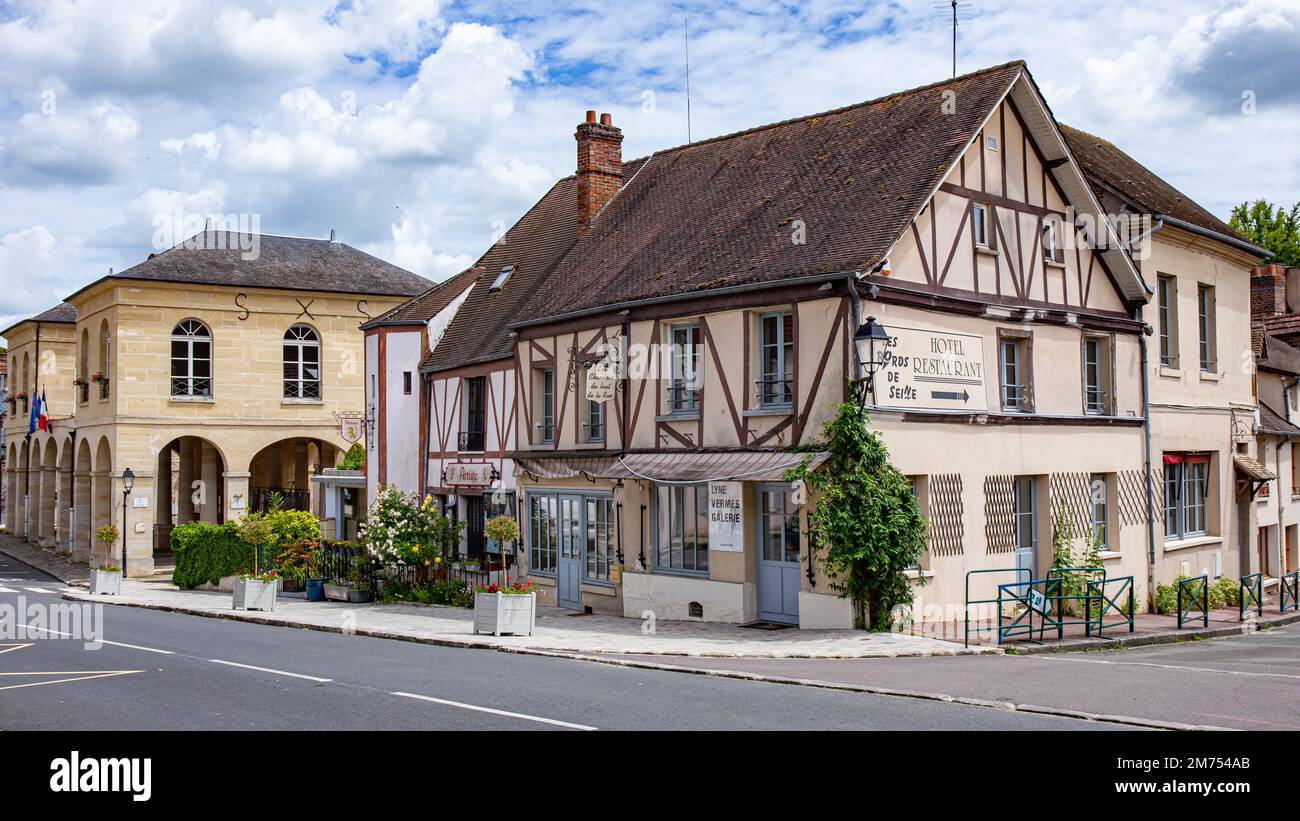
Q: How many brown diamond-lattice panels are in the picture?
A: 4